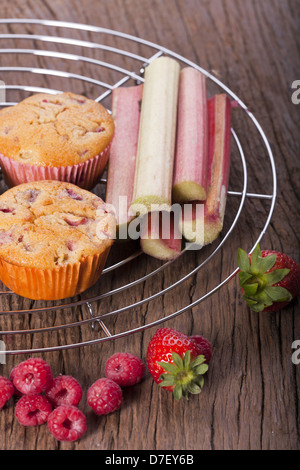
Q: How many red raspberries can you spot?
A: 7